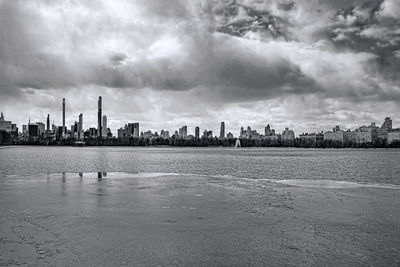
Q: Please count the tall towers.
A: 2